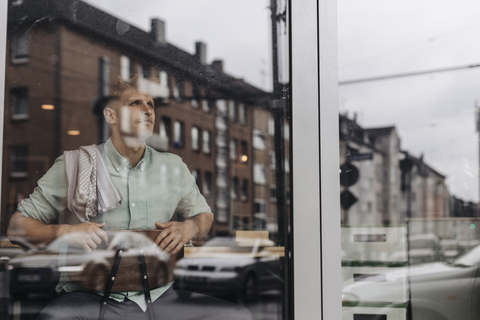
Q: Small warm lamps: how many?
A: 3